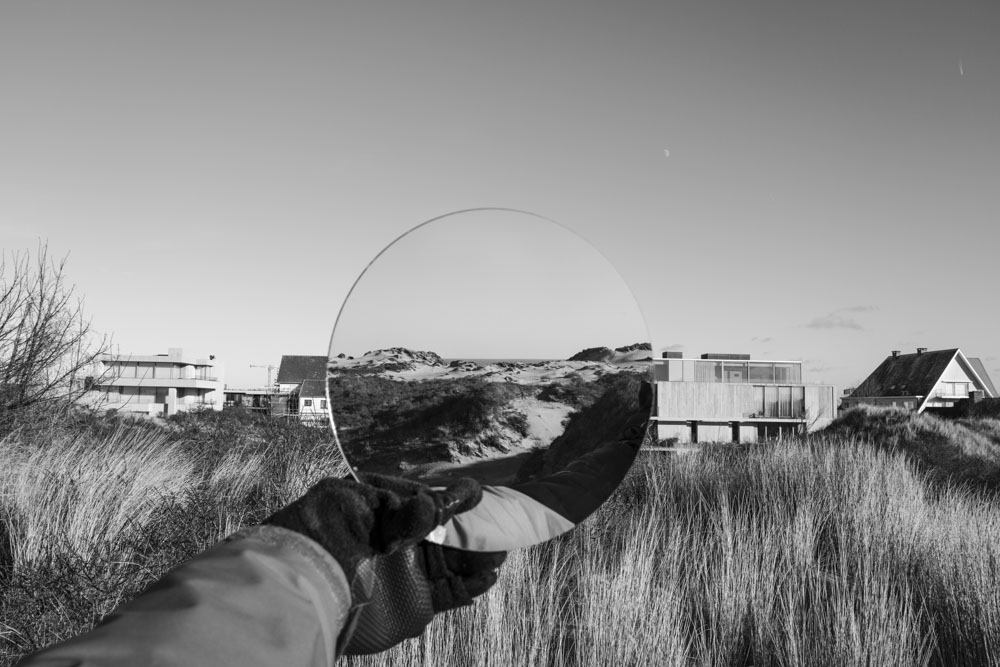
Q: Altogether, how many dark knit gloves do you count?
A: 1